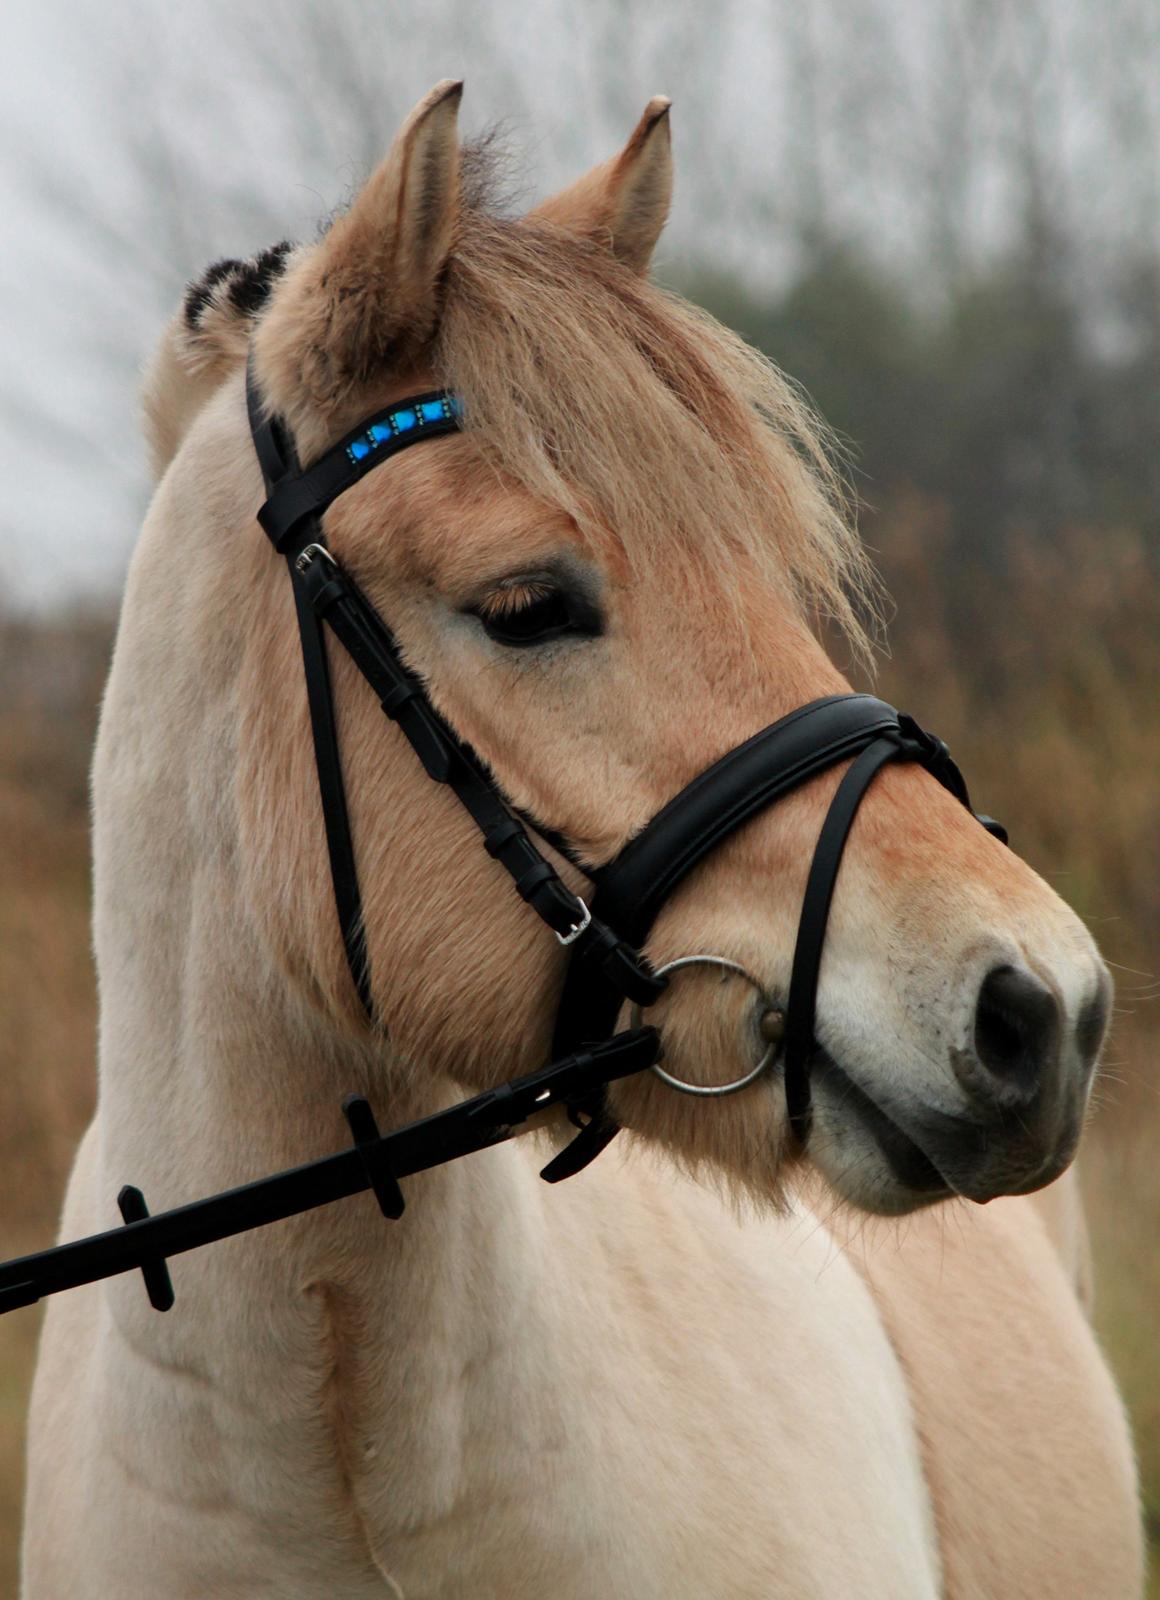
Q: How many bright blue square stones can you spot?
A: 4